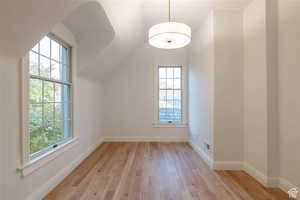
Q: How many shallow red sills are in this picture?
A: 0